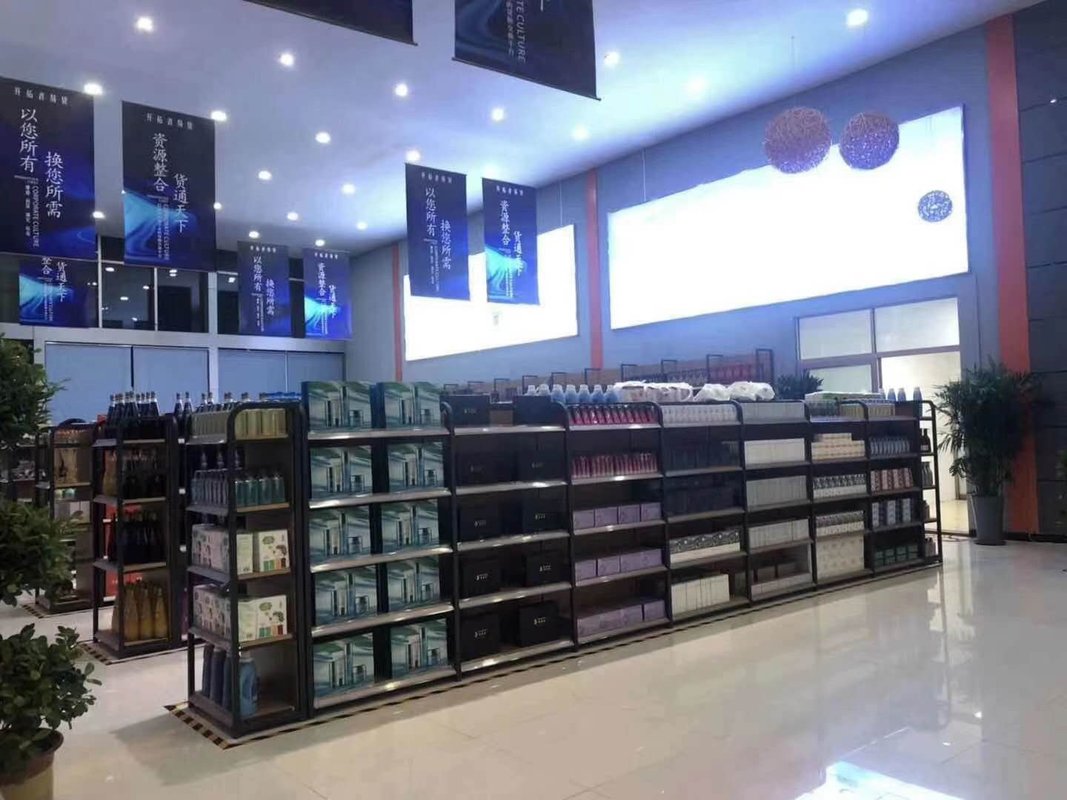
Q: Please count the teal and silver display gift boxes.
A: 10